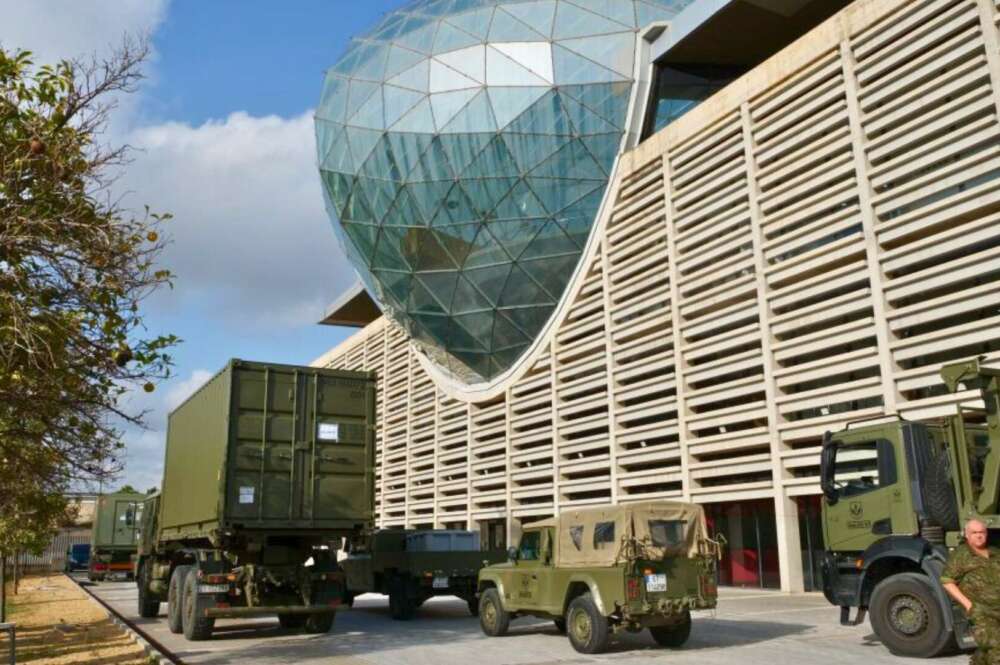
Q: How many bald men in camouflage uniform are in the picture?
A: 1